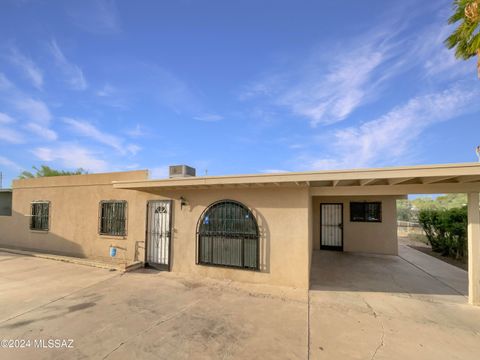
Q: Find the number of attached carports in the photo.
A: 1